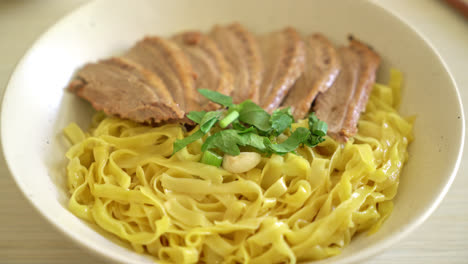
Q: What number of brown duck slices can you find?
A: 7